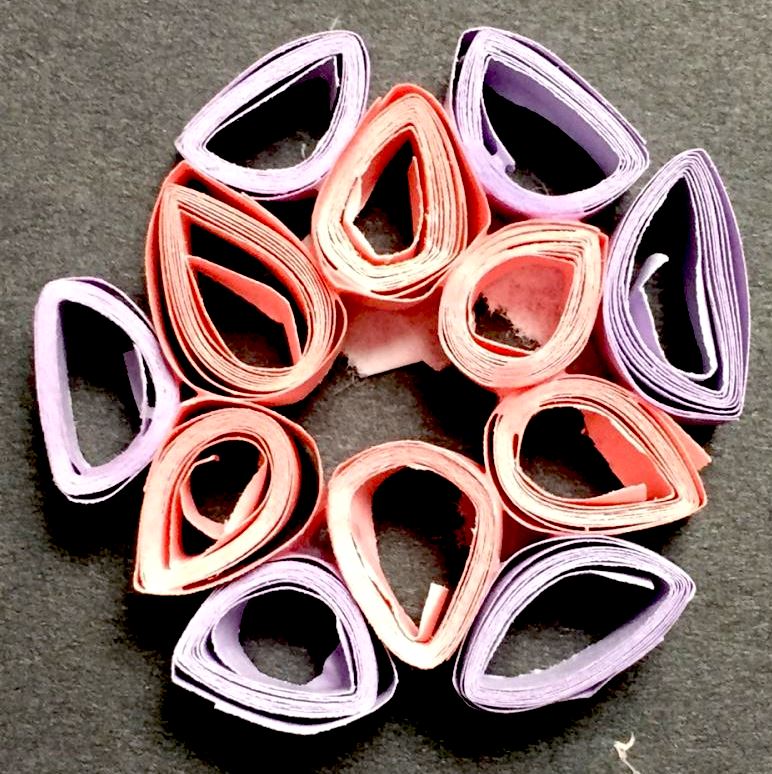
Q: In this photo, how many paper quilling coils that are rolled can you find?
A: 12